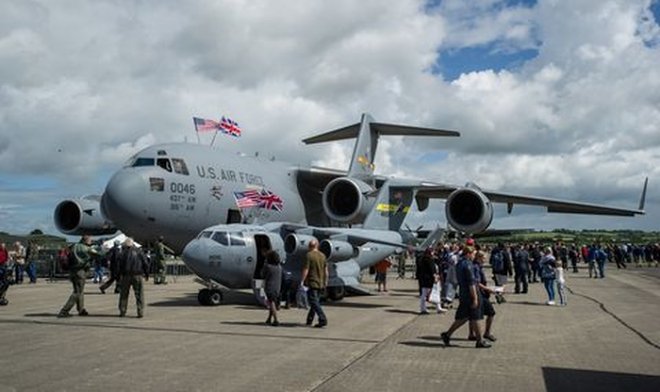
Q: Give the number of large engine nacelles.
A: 3